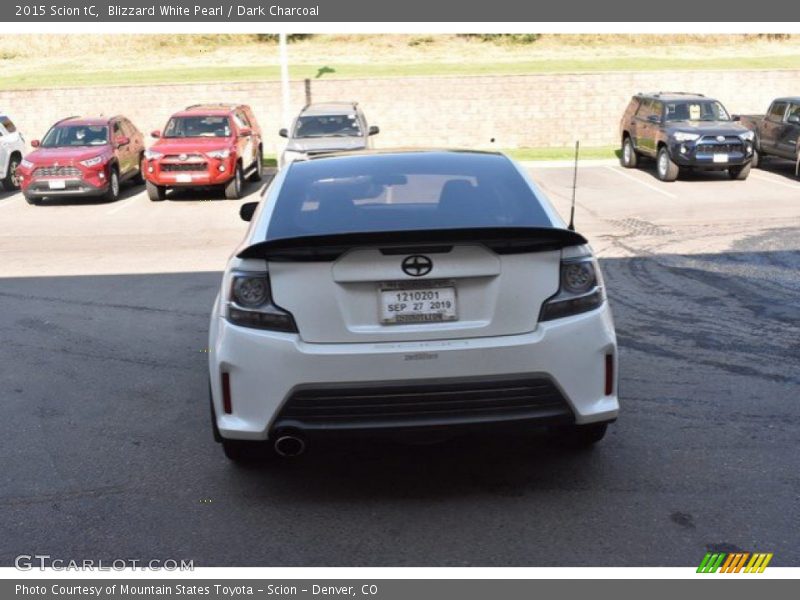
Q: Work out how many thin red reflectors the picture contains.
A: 2